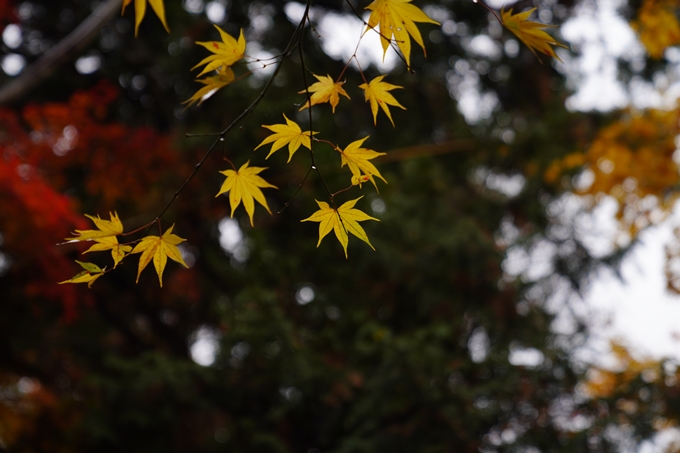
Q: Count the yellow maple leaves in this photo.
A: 15